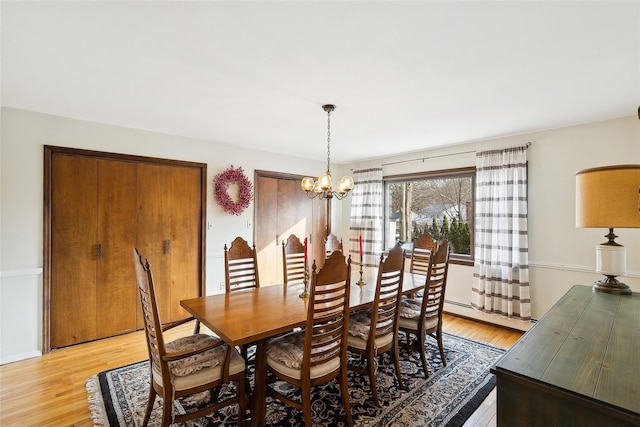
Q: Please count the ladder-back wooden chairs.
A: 8